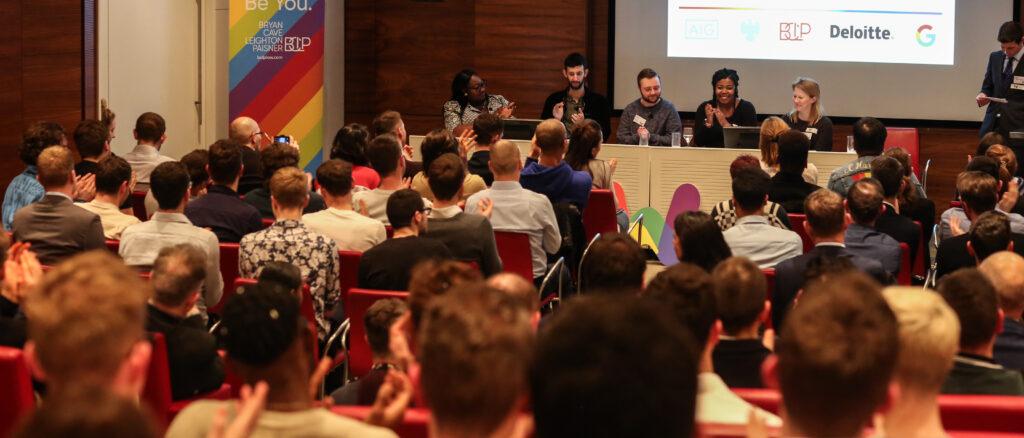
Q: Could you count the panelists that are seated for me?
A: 5